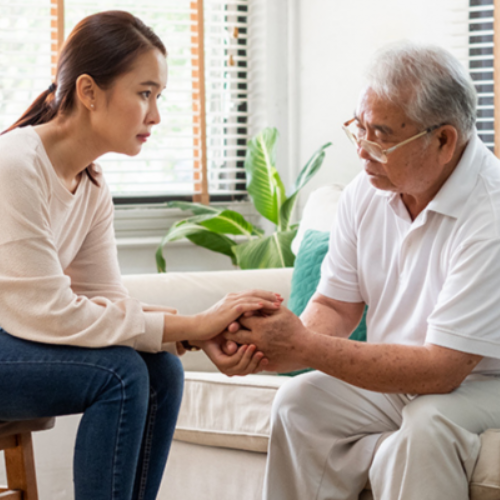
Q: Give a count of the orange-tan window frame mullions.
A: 3